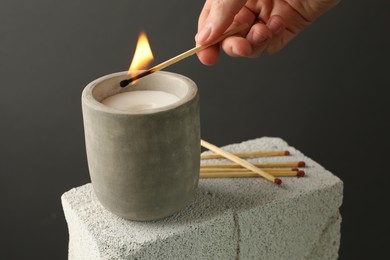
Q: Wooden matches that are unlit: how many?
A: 5